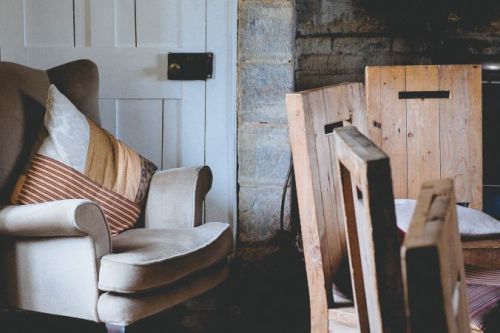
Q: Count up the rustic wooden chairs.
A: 4